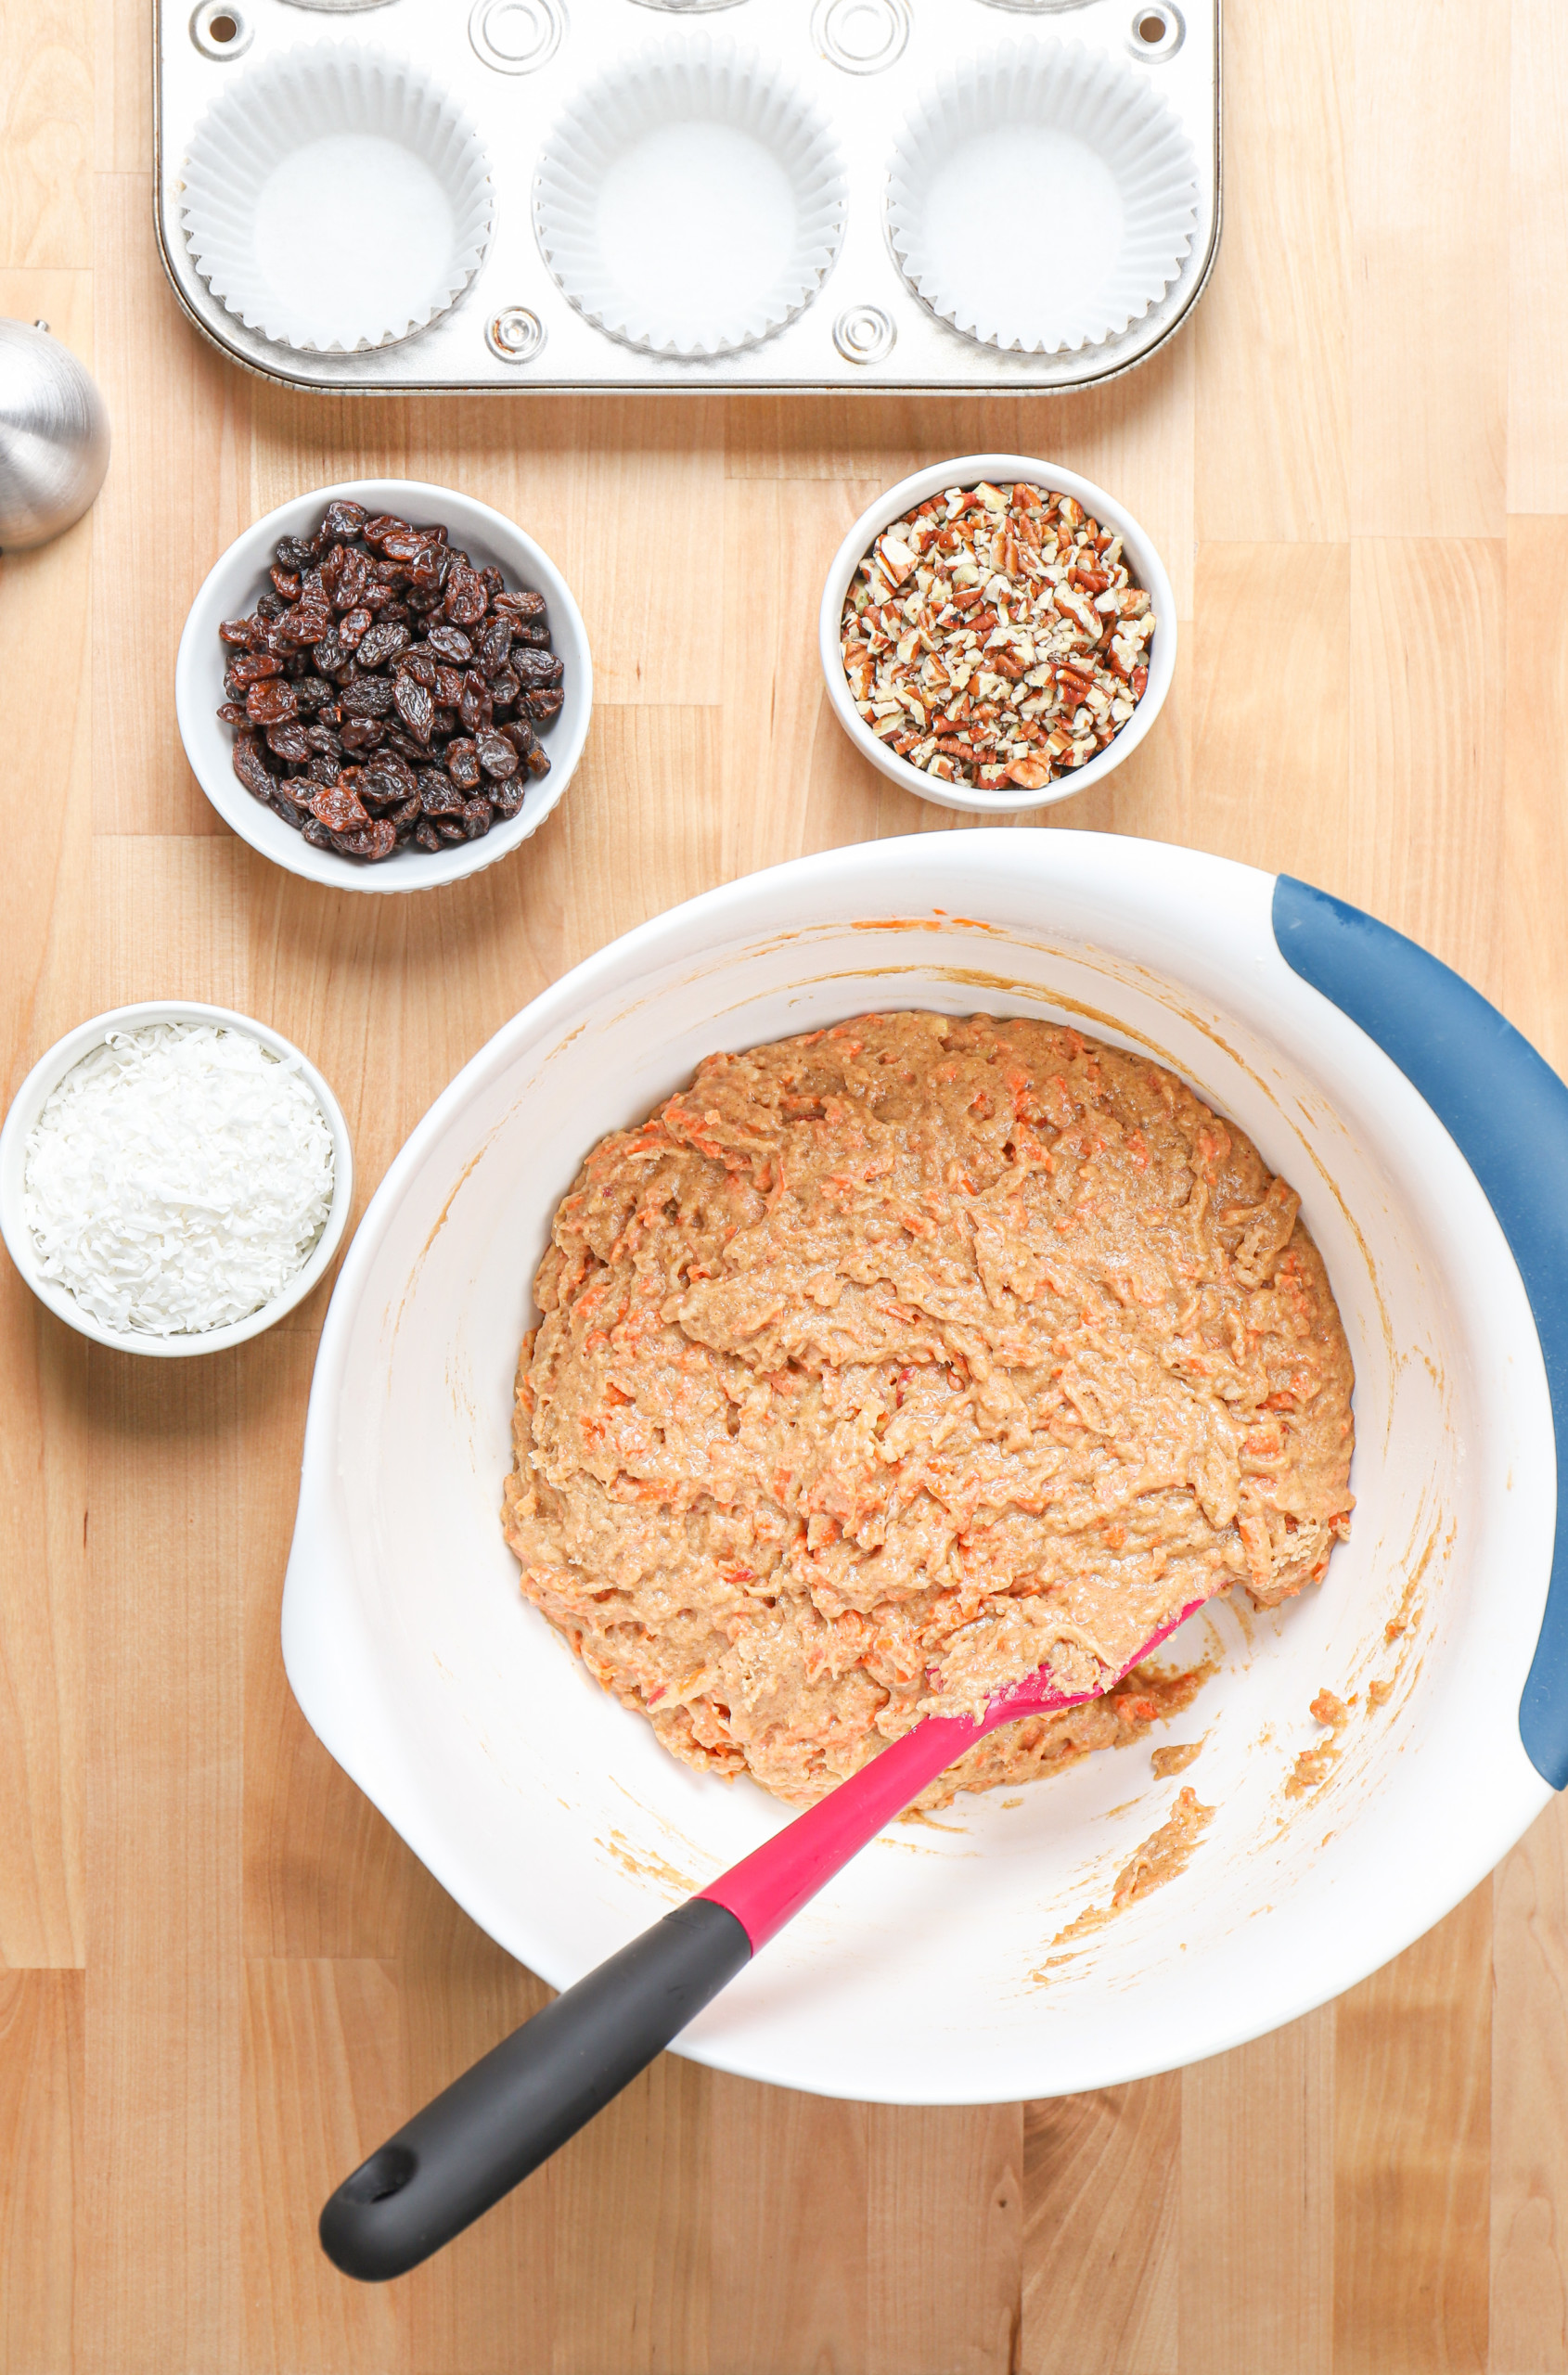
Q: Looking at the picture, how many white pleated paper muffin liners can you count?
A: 3